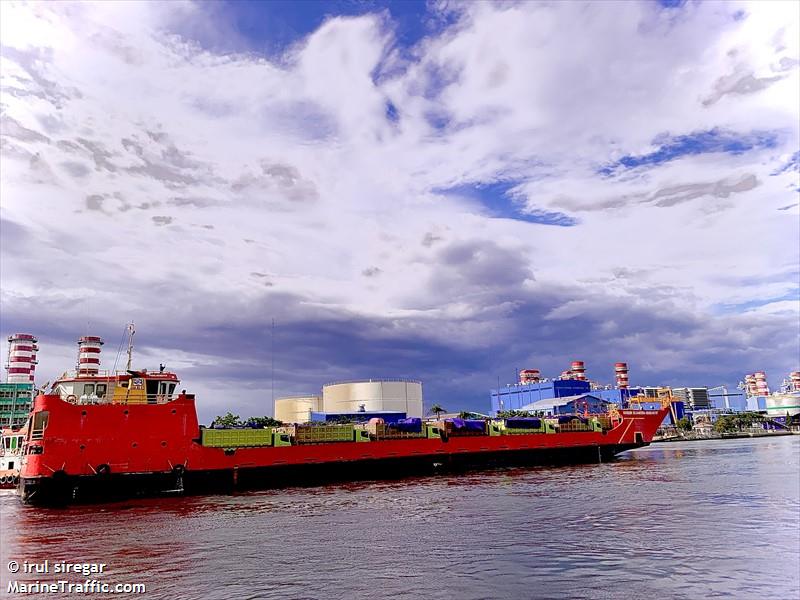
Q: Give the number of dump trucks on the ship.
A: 6